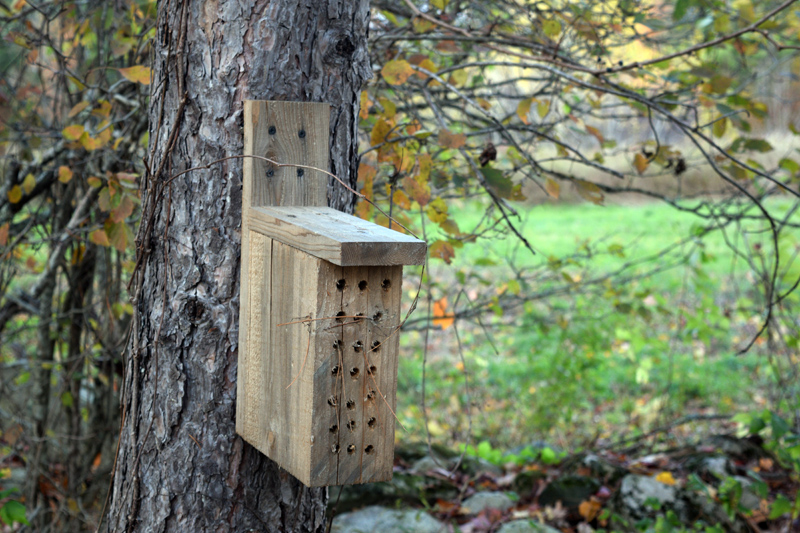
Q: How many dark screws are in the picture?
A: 4